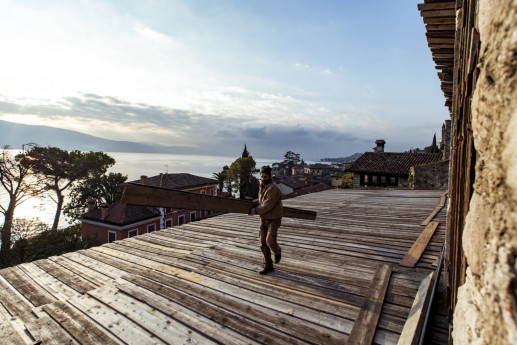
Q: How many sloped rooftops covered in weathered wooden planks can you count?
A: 1